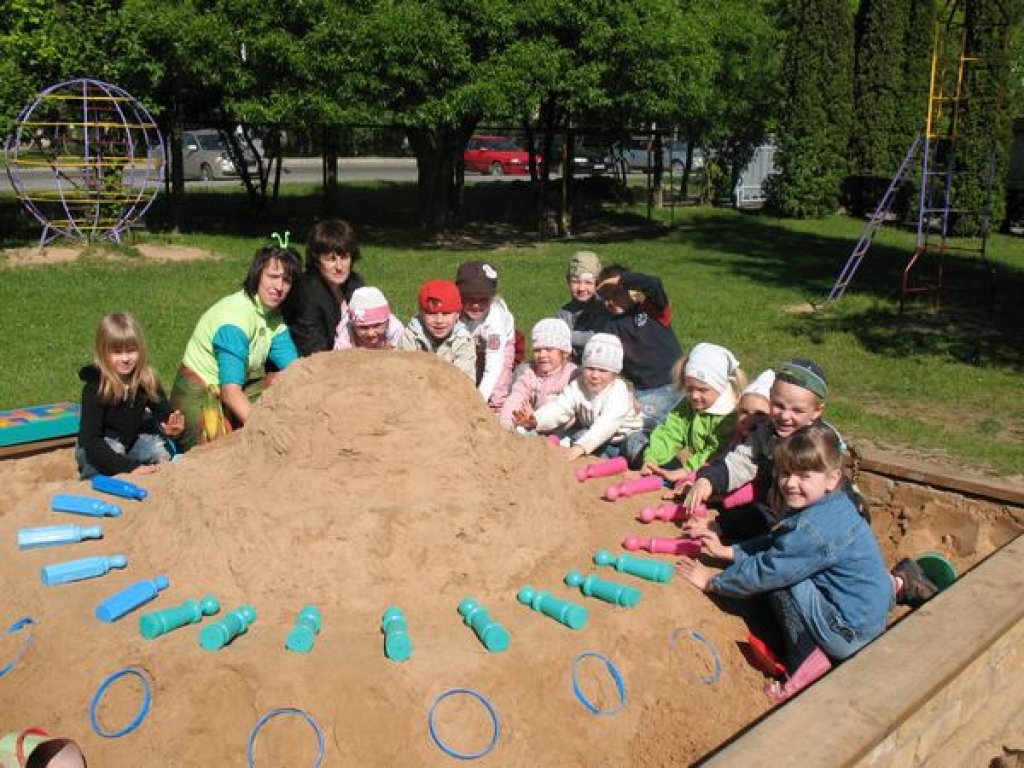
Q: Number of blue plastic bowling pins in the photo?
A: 5